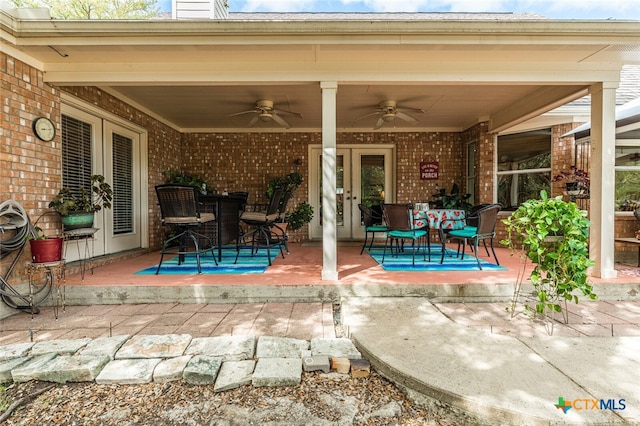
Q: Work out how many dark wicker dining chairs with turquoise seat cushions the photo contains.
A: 4